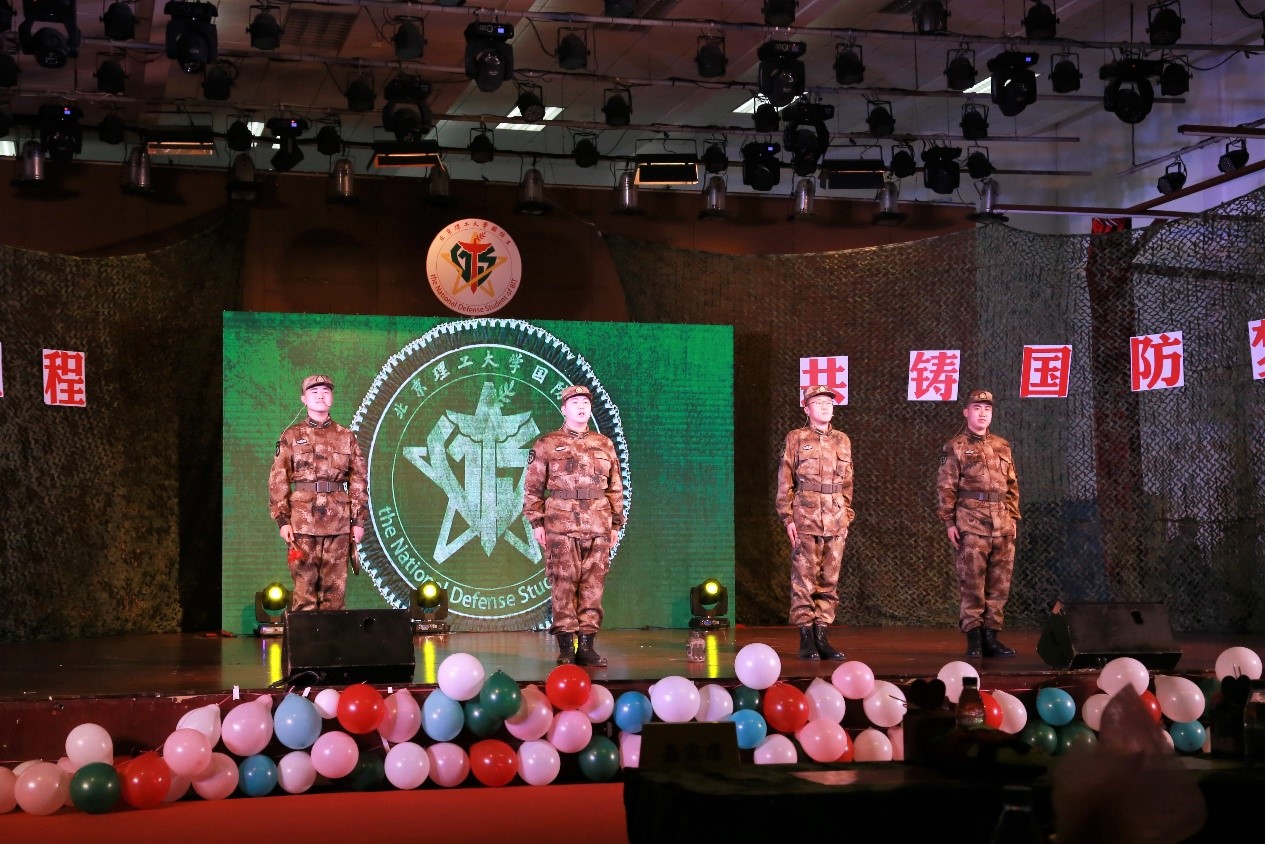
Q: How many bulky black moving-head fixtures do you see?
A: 15